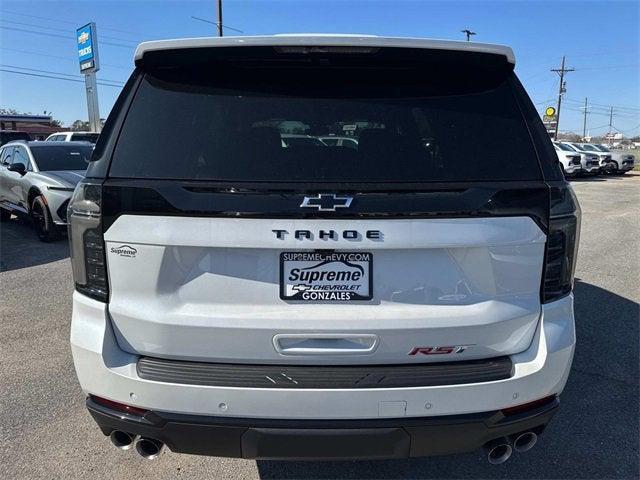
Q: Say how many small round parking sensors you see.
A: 4